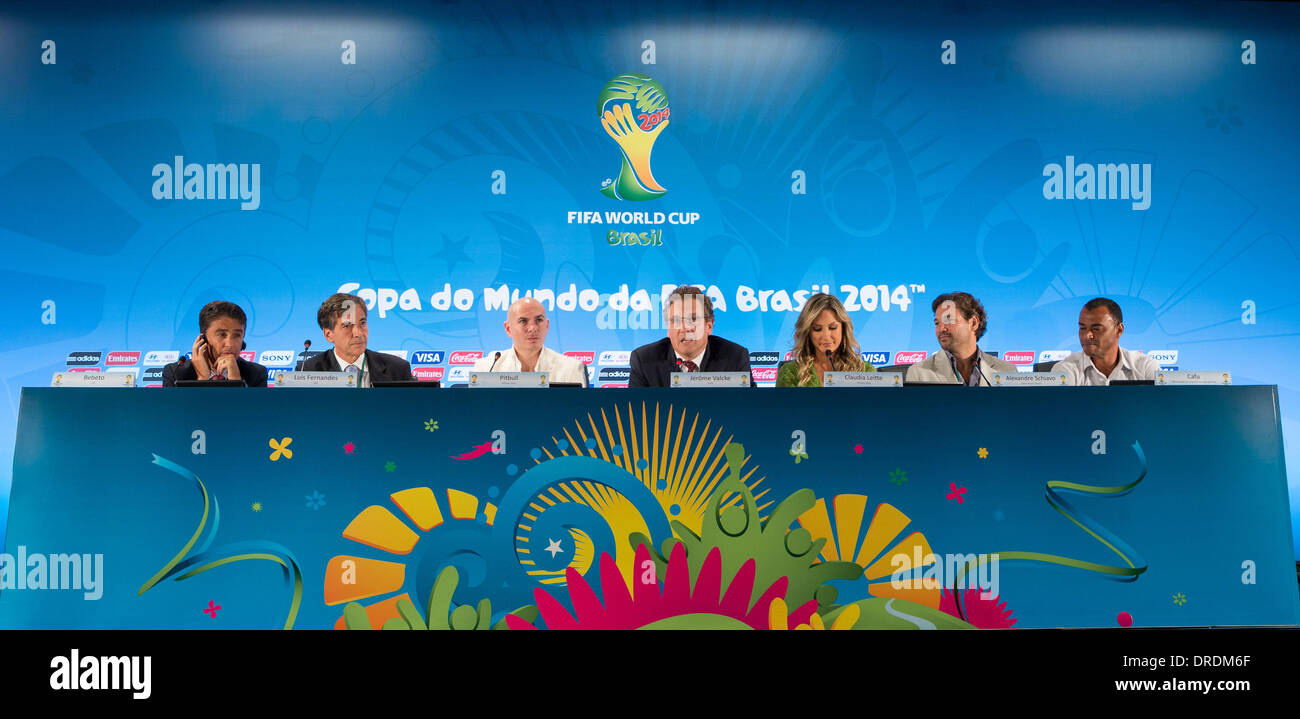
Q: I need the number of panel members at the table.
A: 7